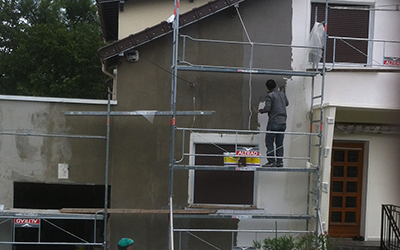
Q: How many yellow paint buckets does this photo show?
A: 2